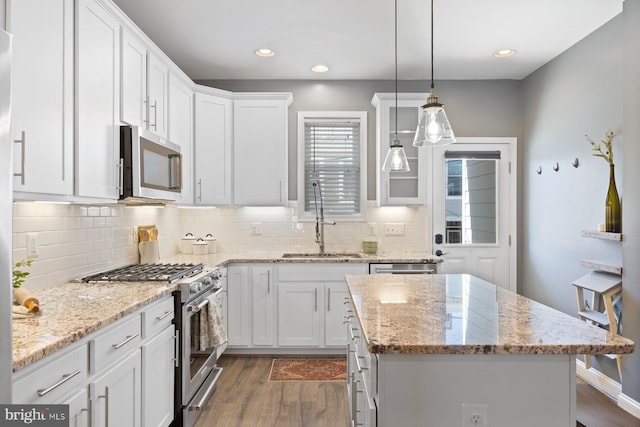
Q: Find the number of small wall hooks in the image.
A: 3